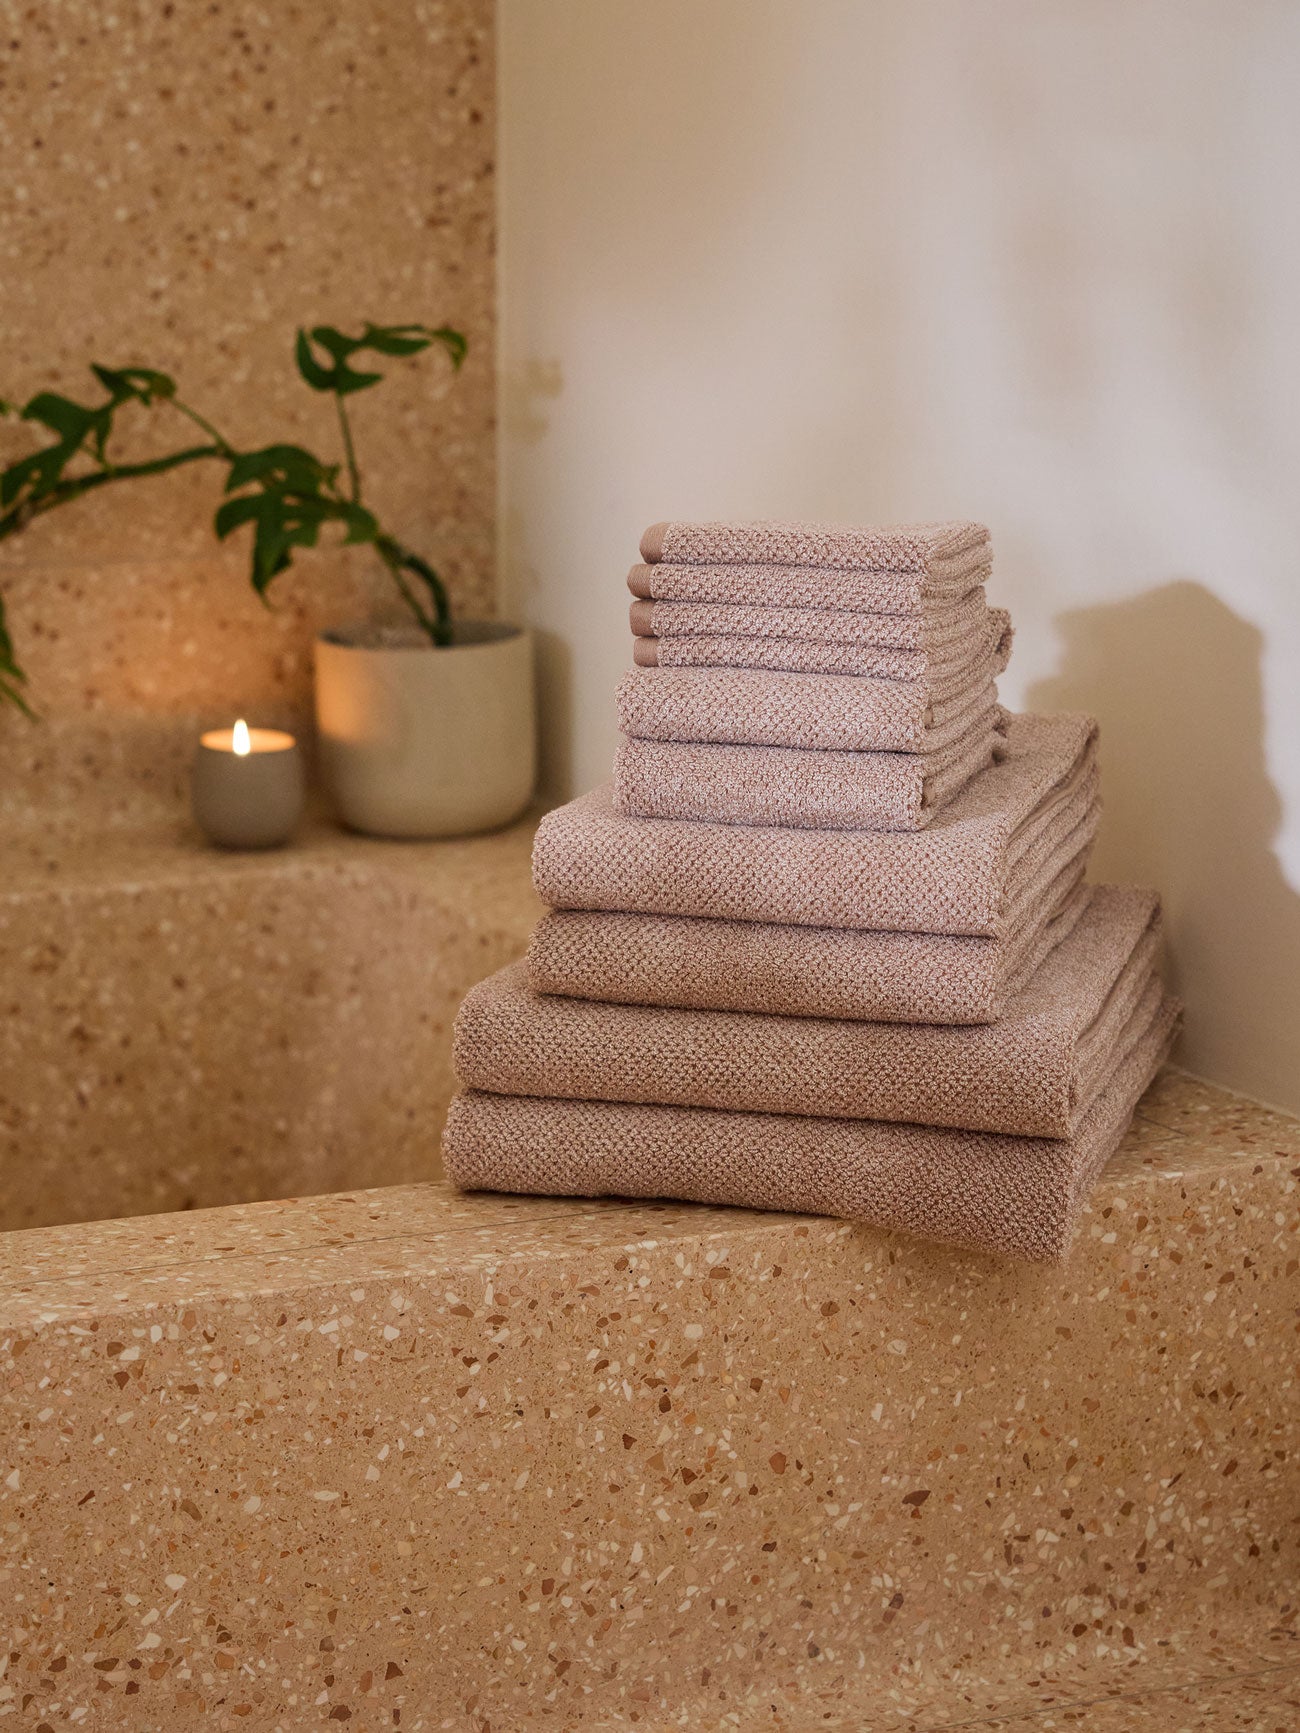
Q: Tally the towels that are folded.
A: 10